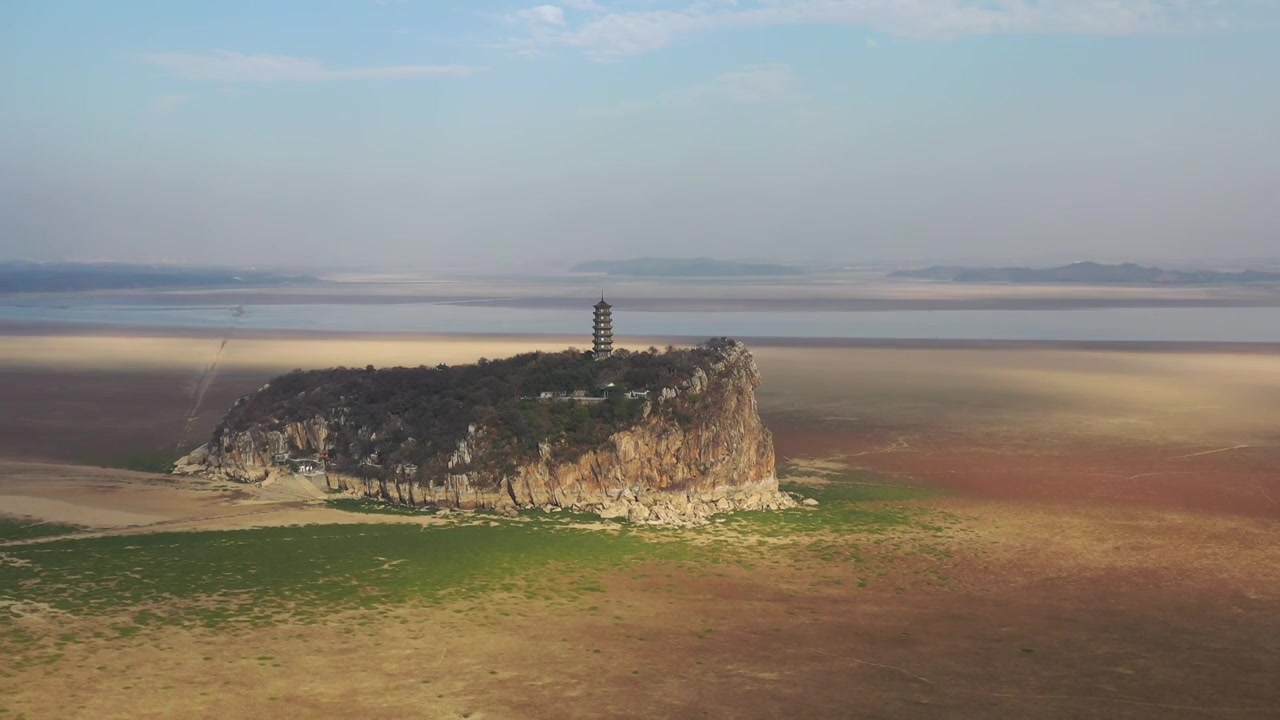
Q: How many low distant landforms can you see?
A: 3